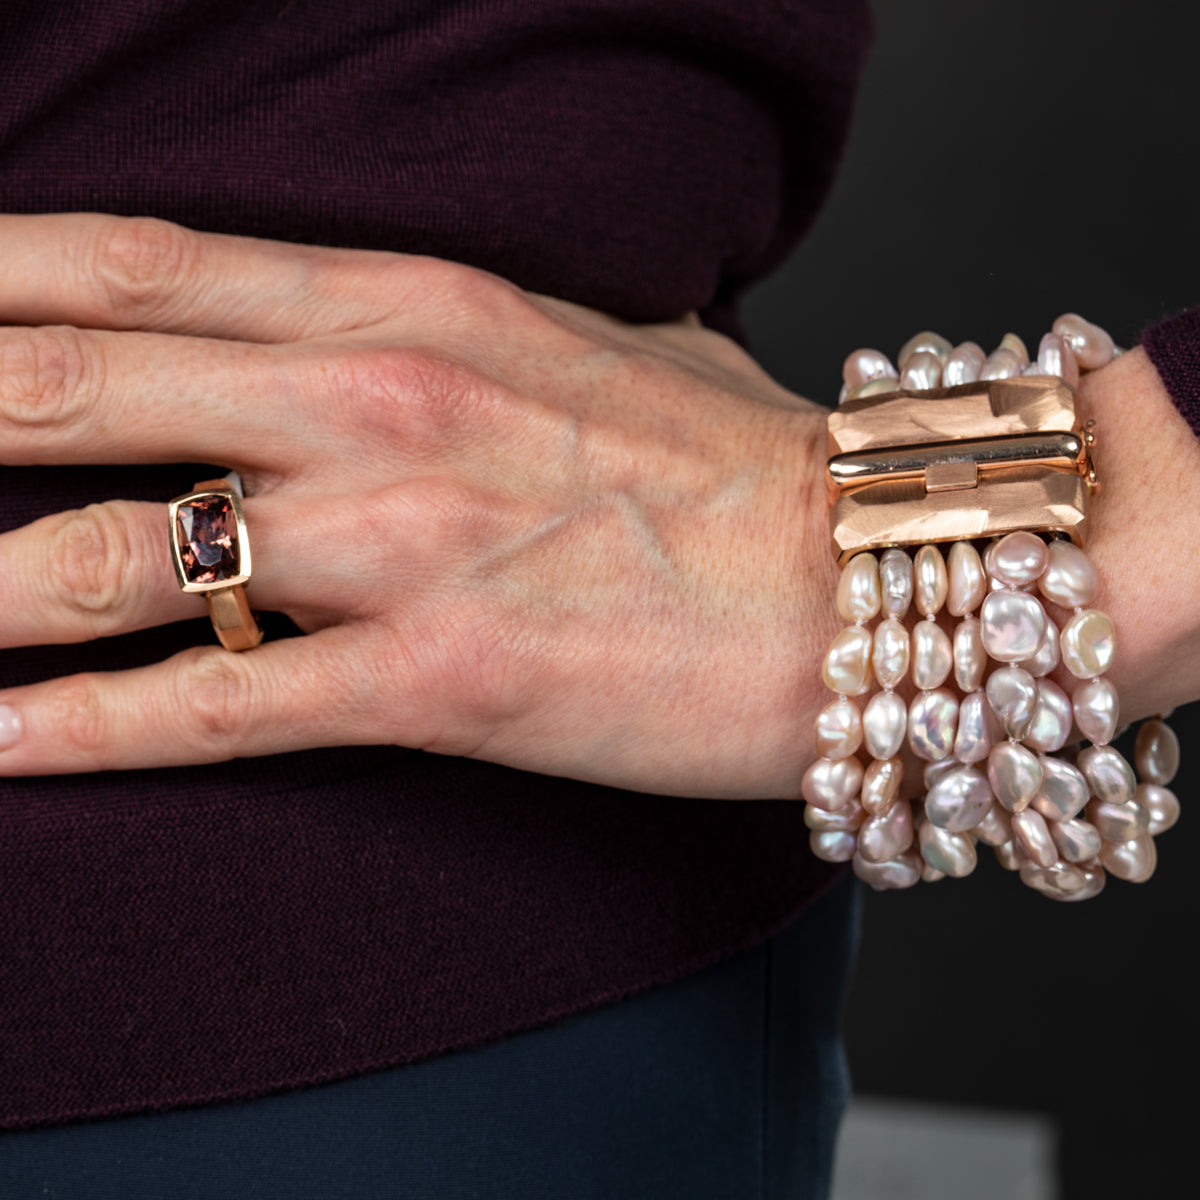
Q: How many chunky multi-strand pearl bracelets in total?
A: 1